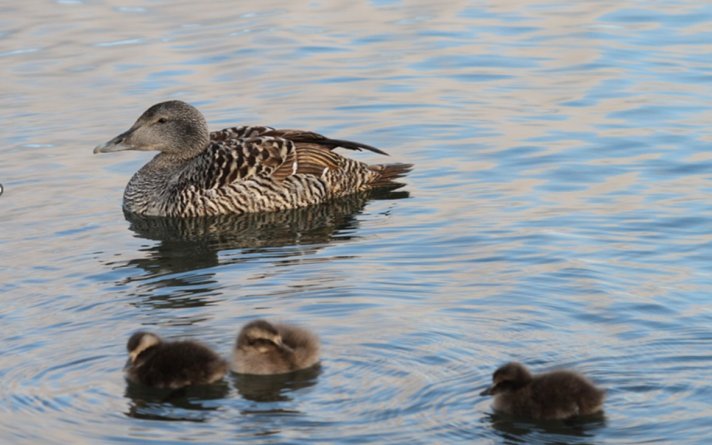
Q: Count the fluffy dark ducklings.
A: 3